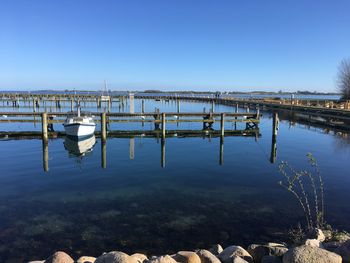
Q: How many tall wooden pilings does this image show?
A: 5